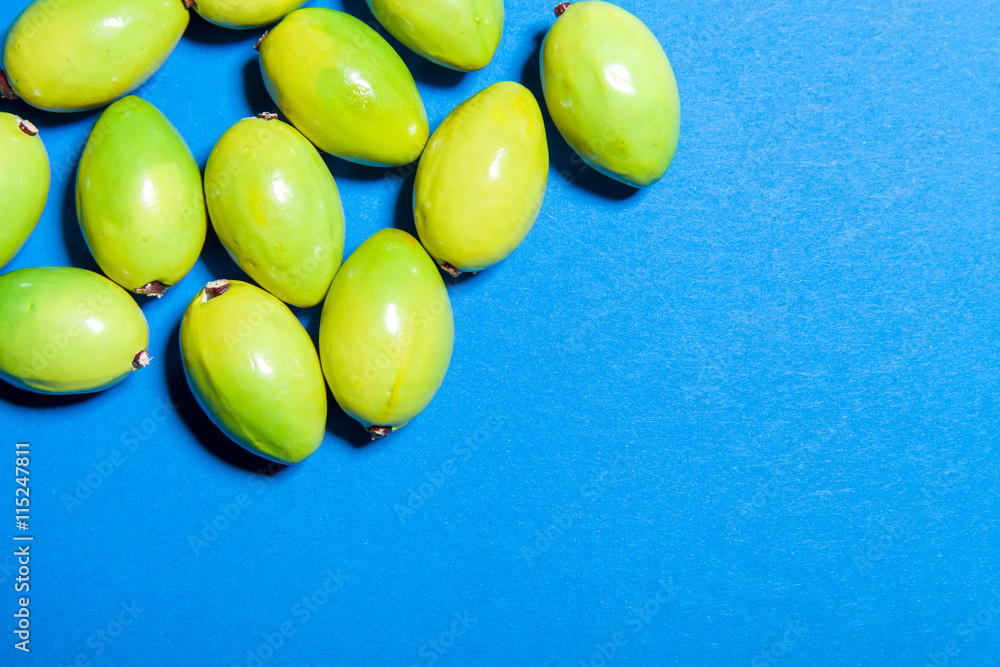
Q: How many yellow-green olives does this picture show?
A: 12